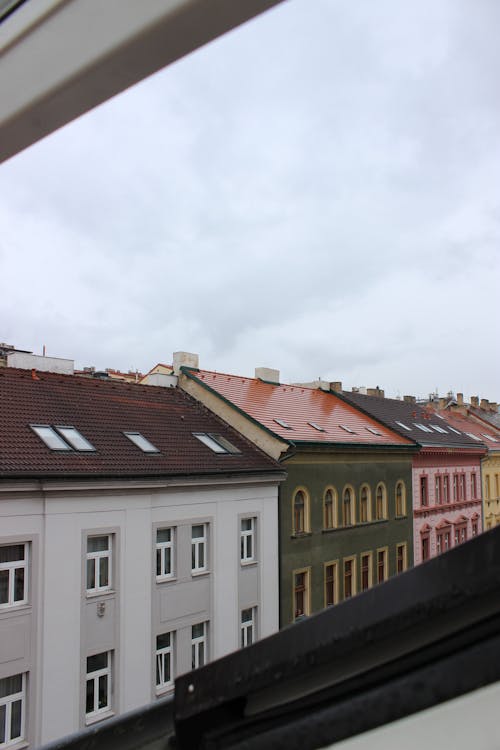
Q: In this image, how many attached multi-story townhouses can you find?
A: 4